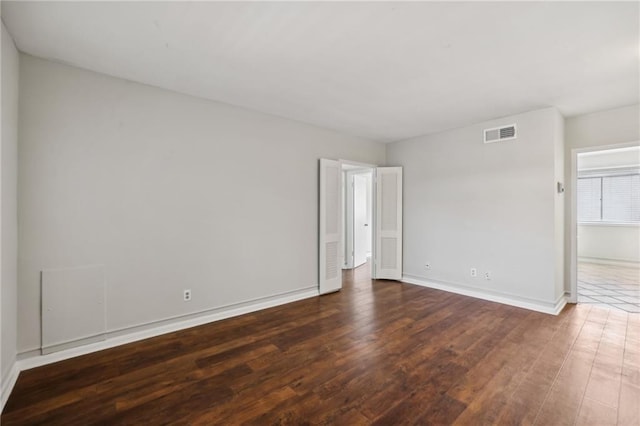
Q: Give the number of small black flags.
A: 0